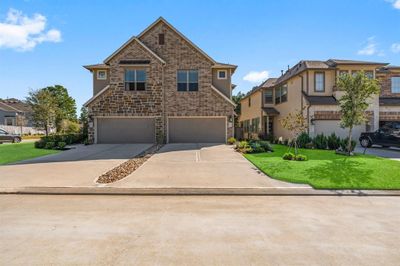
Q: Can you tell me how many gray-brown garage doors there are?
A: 2